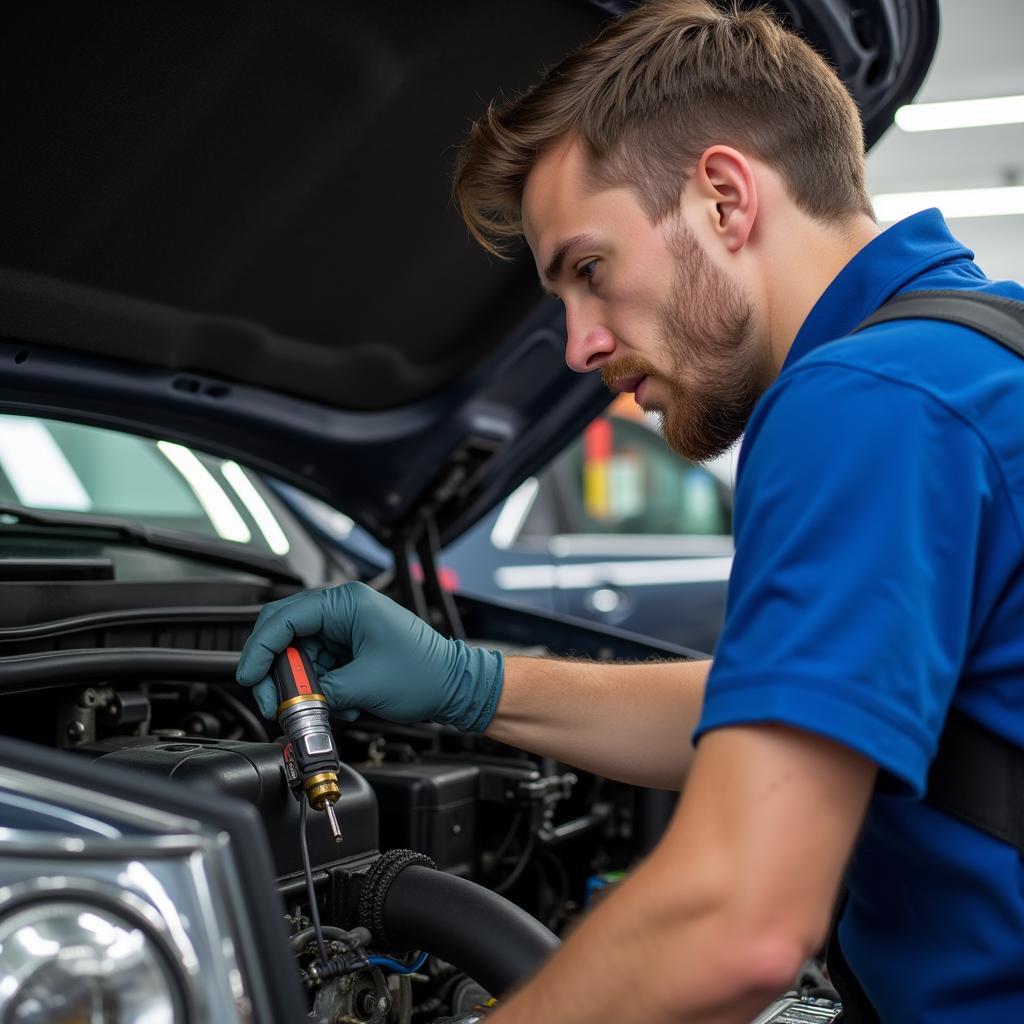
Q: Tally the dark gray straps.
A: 1